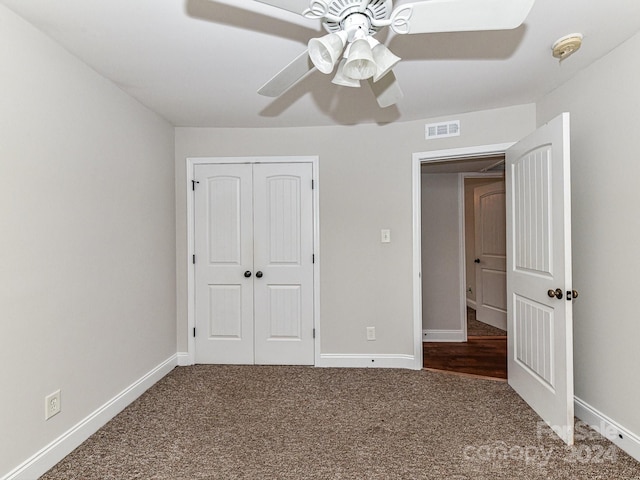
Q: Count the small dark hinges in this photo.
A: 6